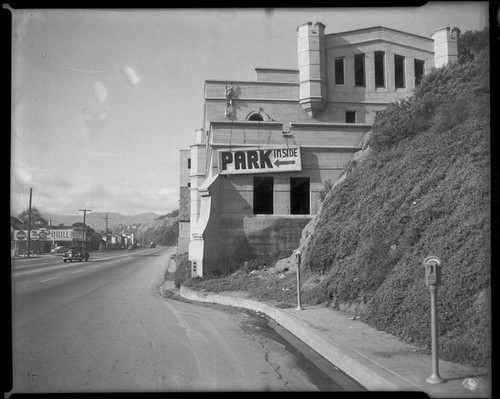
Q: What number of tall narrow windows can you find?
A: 5